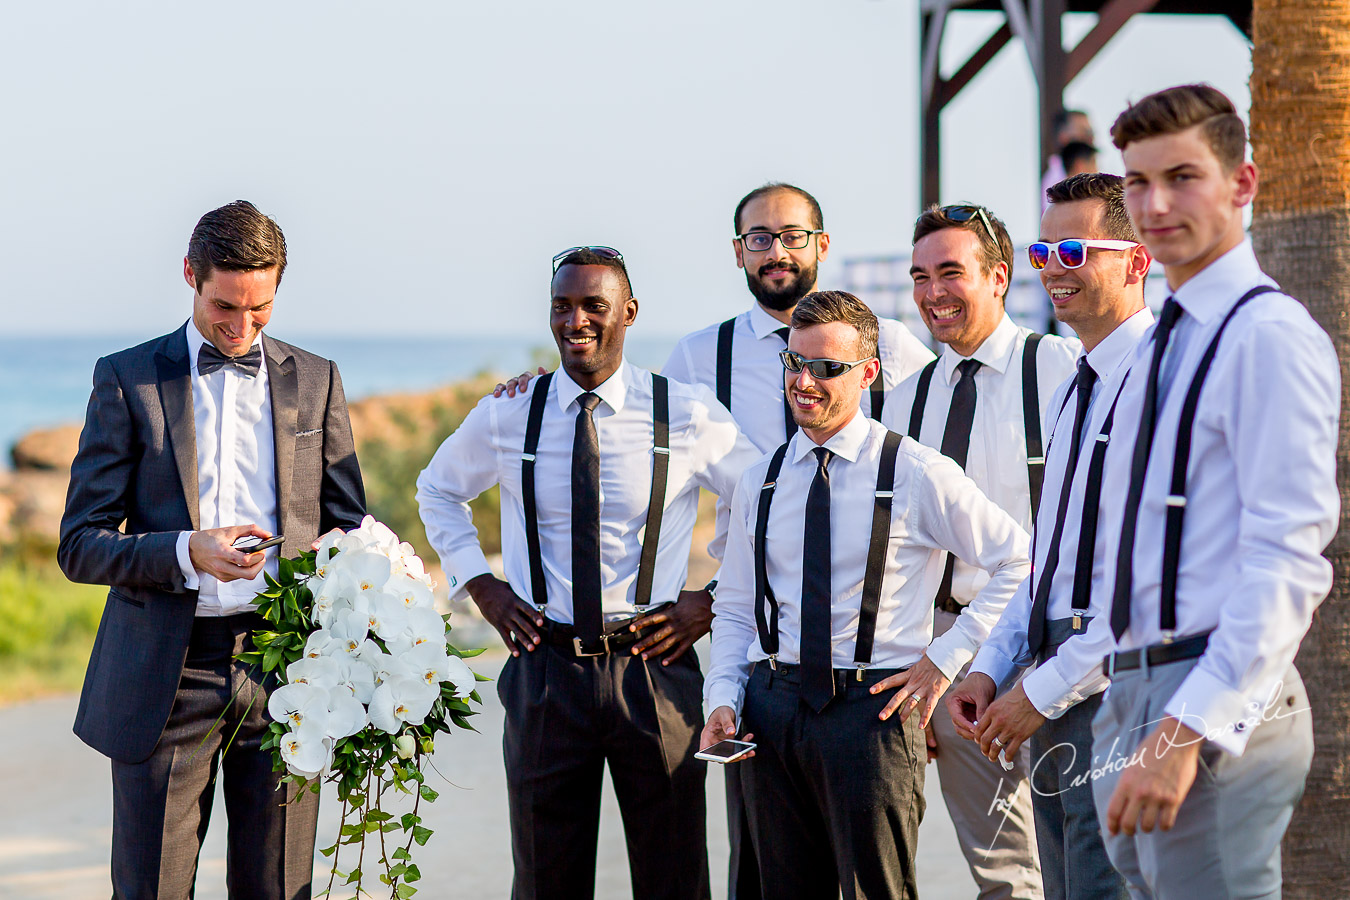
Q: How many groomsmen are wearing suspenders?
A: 6